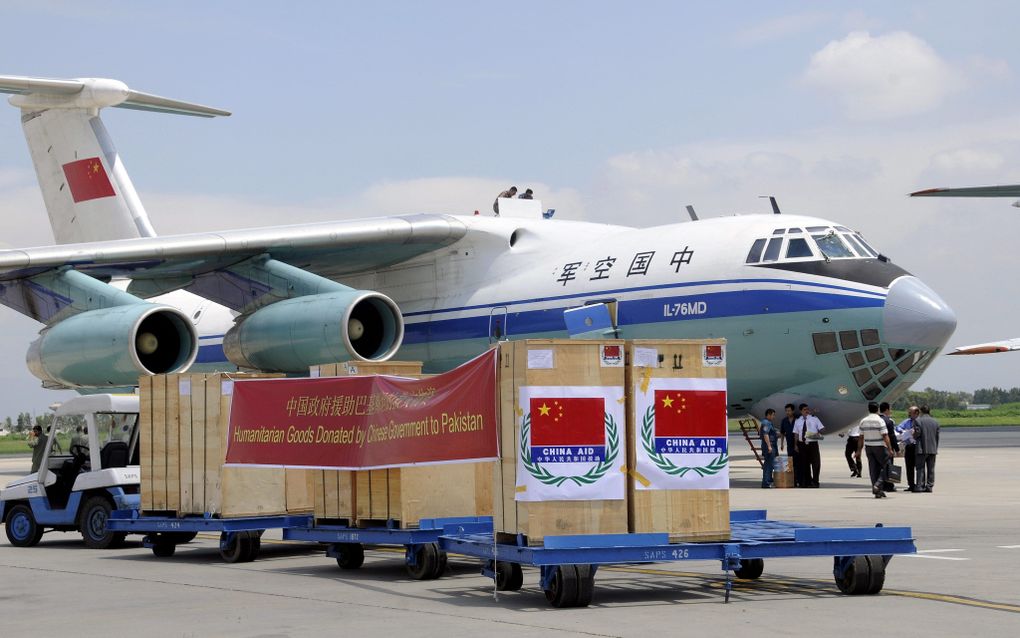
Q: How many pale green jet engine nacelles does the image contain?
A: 2